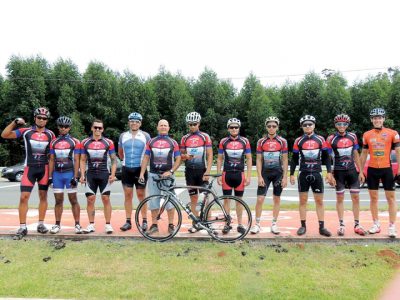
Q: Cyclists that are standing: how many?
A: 11